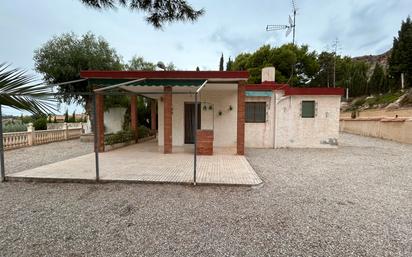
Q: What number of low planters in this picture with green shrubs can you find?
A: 2